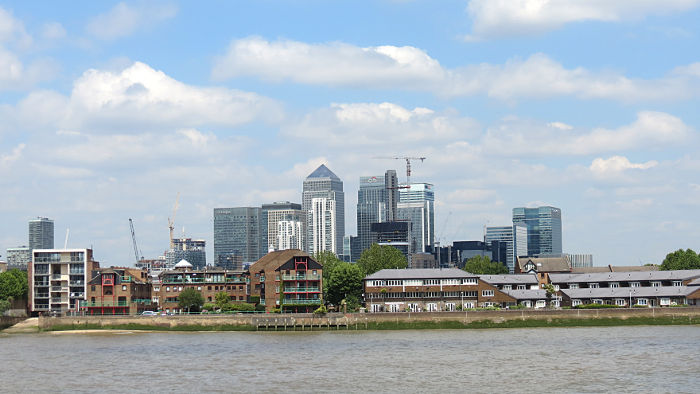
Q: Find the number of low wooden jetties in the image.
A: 1